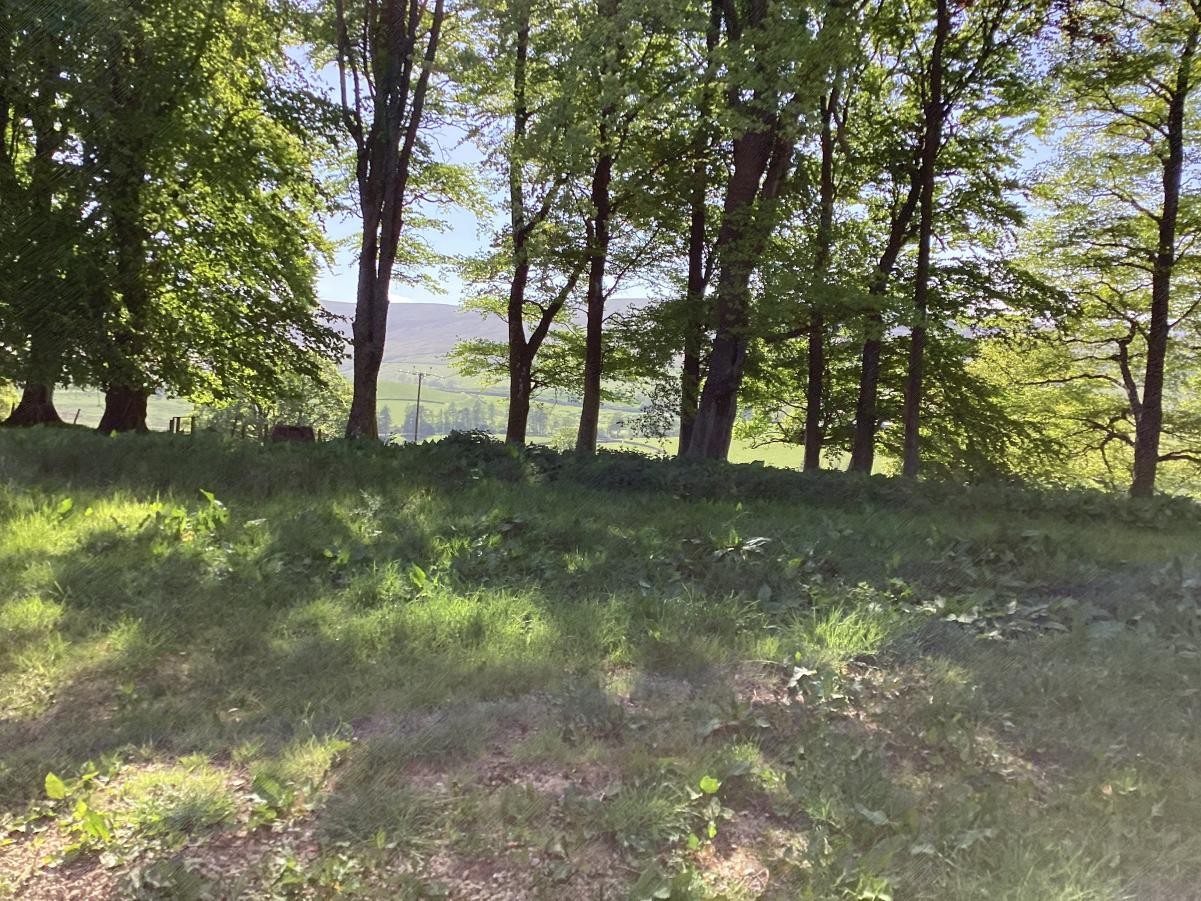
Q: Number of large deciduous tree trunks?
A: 11